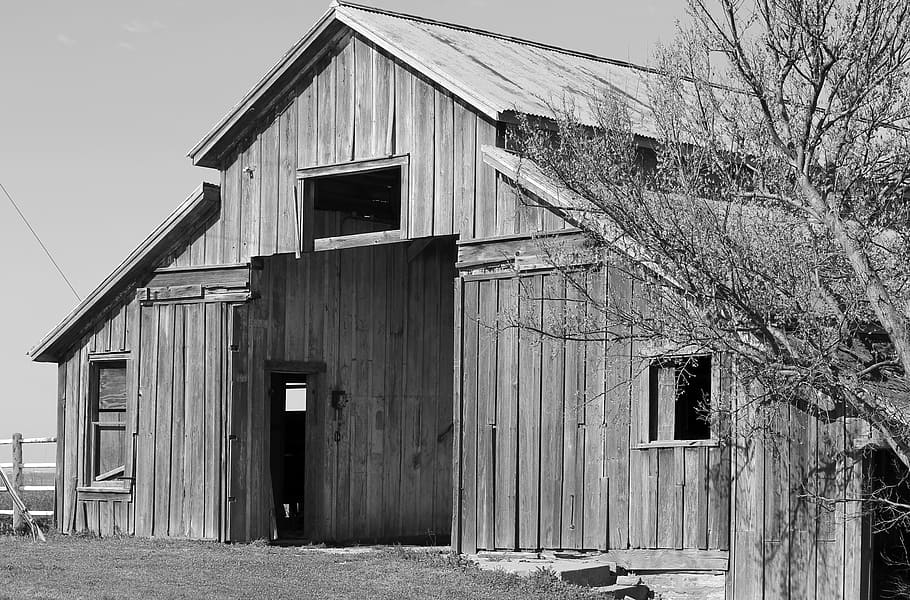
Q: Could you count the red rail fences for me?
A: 0